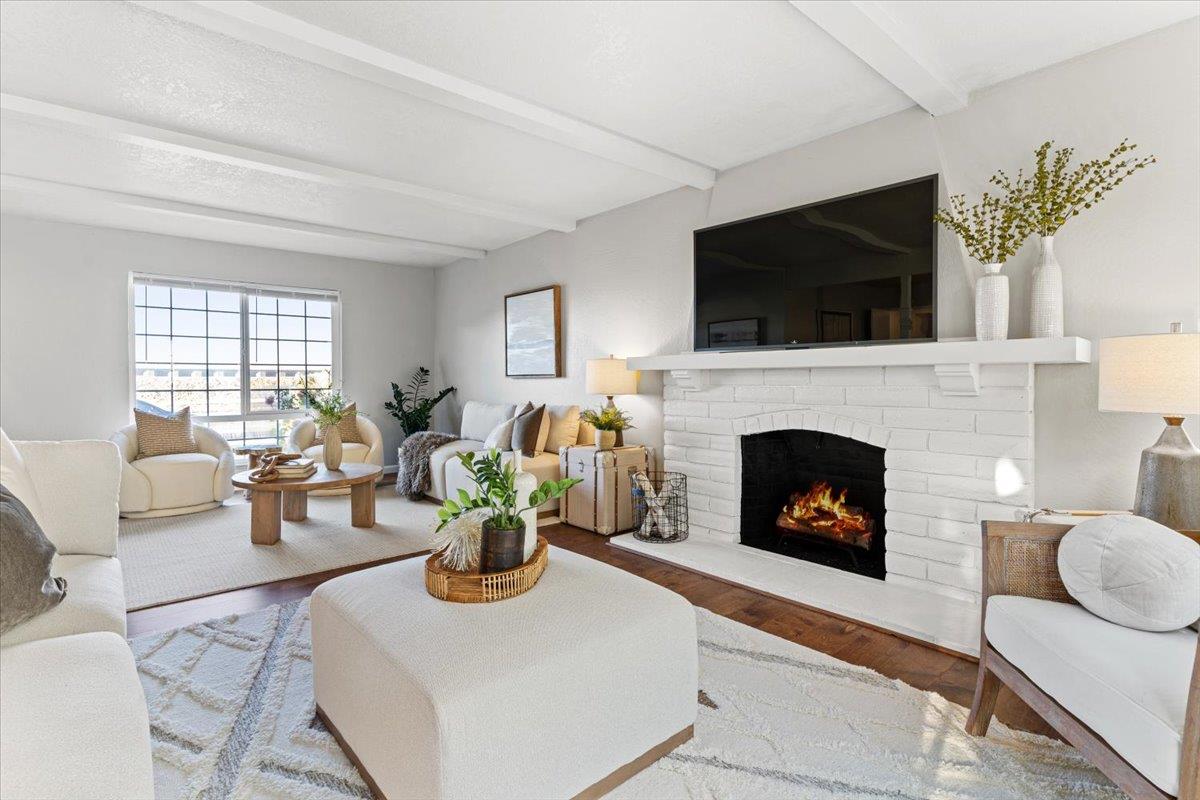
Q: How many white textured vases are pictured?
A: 2